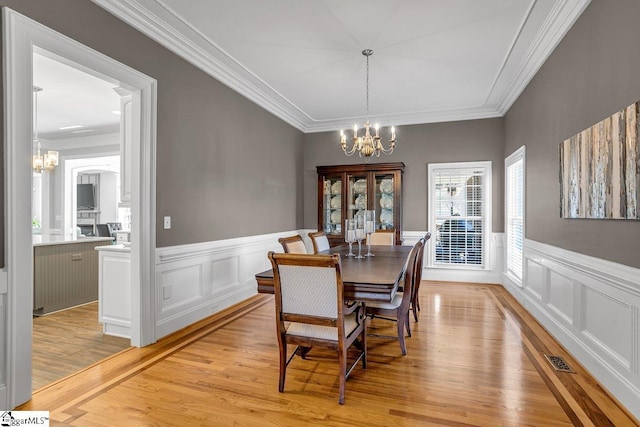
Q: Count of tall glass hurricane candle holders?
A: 3